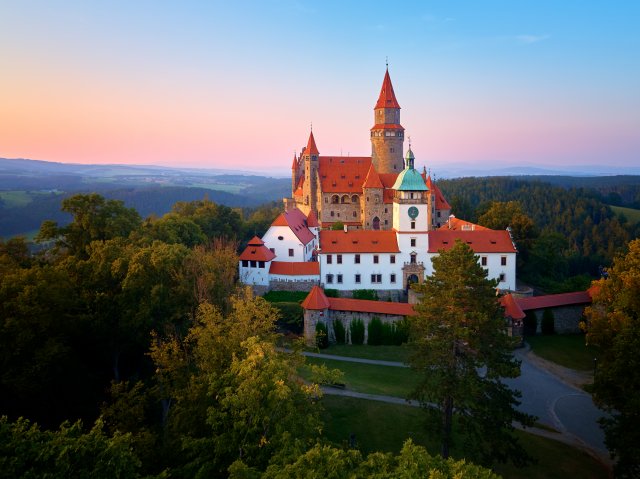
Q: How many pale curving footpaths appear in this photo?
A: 2